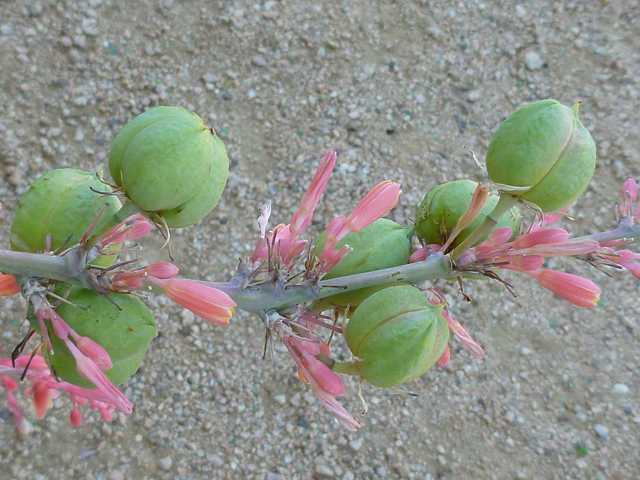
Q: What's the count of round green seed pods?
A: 7